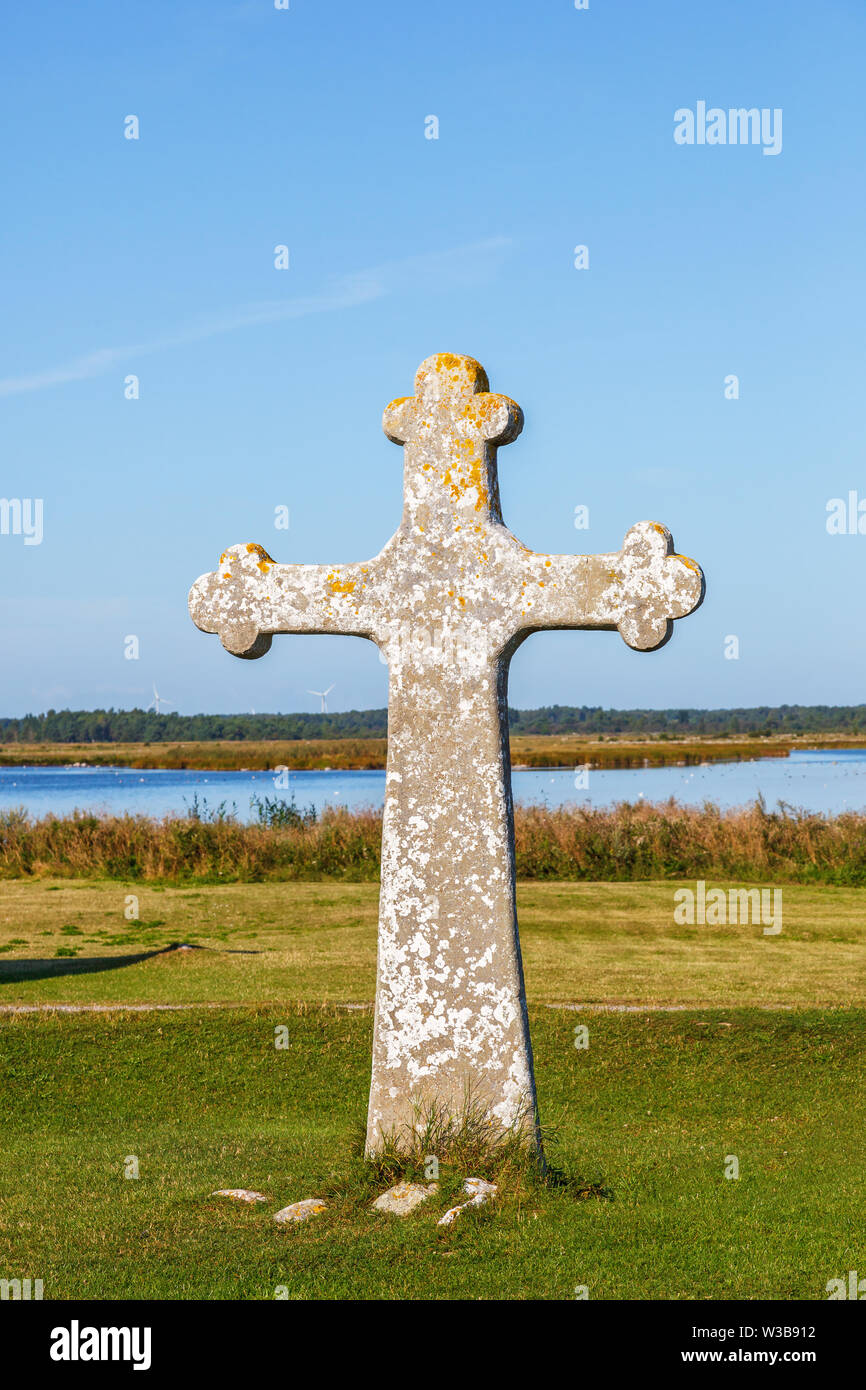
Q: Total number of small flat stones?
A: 4